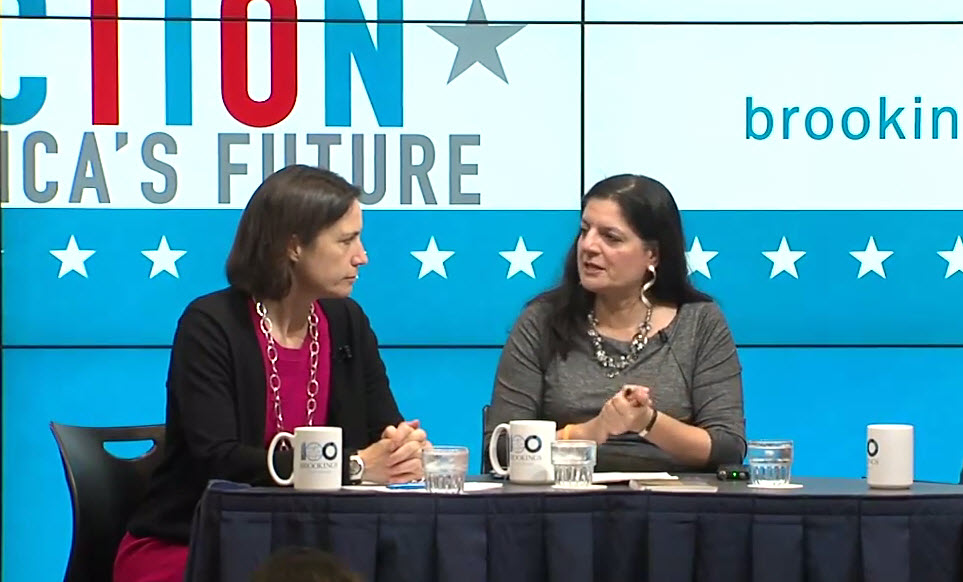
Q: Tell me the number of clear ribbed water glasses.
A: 3